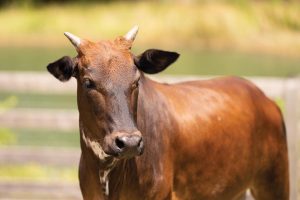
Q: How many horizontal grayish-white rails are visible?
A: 4